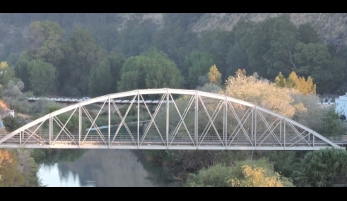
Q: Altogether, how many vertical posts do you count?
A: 11